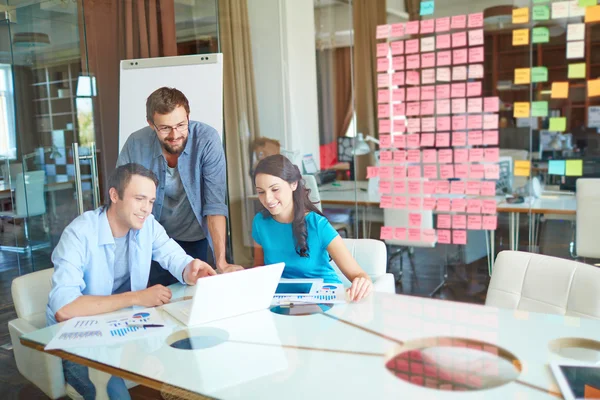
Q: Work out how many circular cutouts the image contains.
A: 4